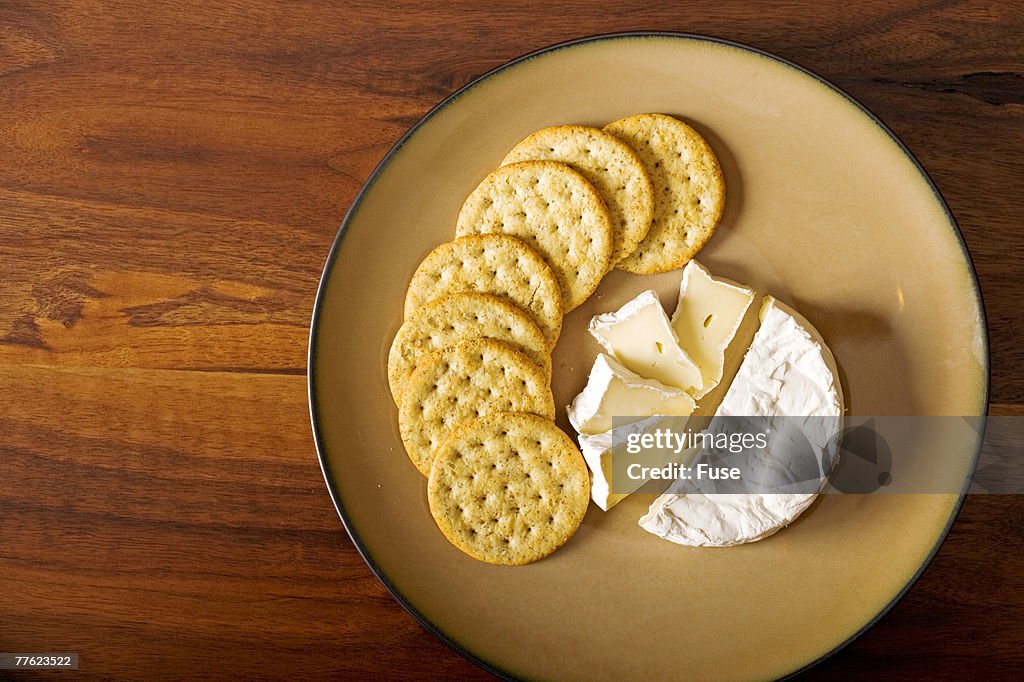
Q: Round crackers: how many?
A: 7